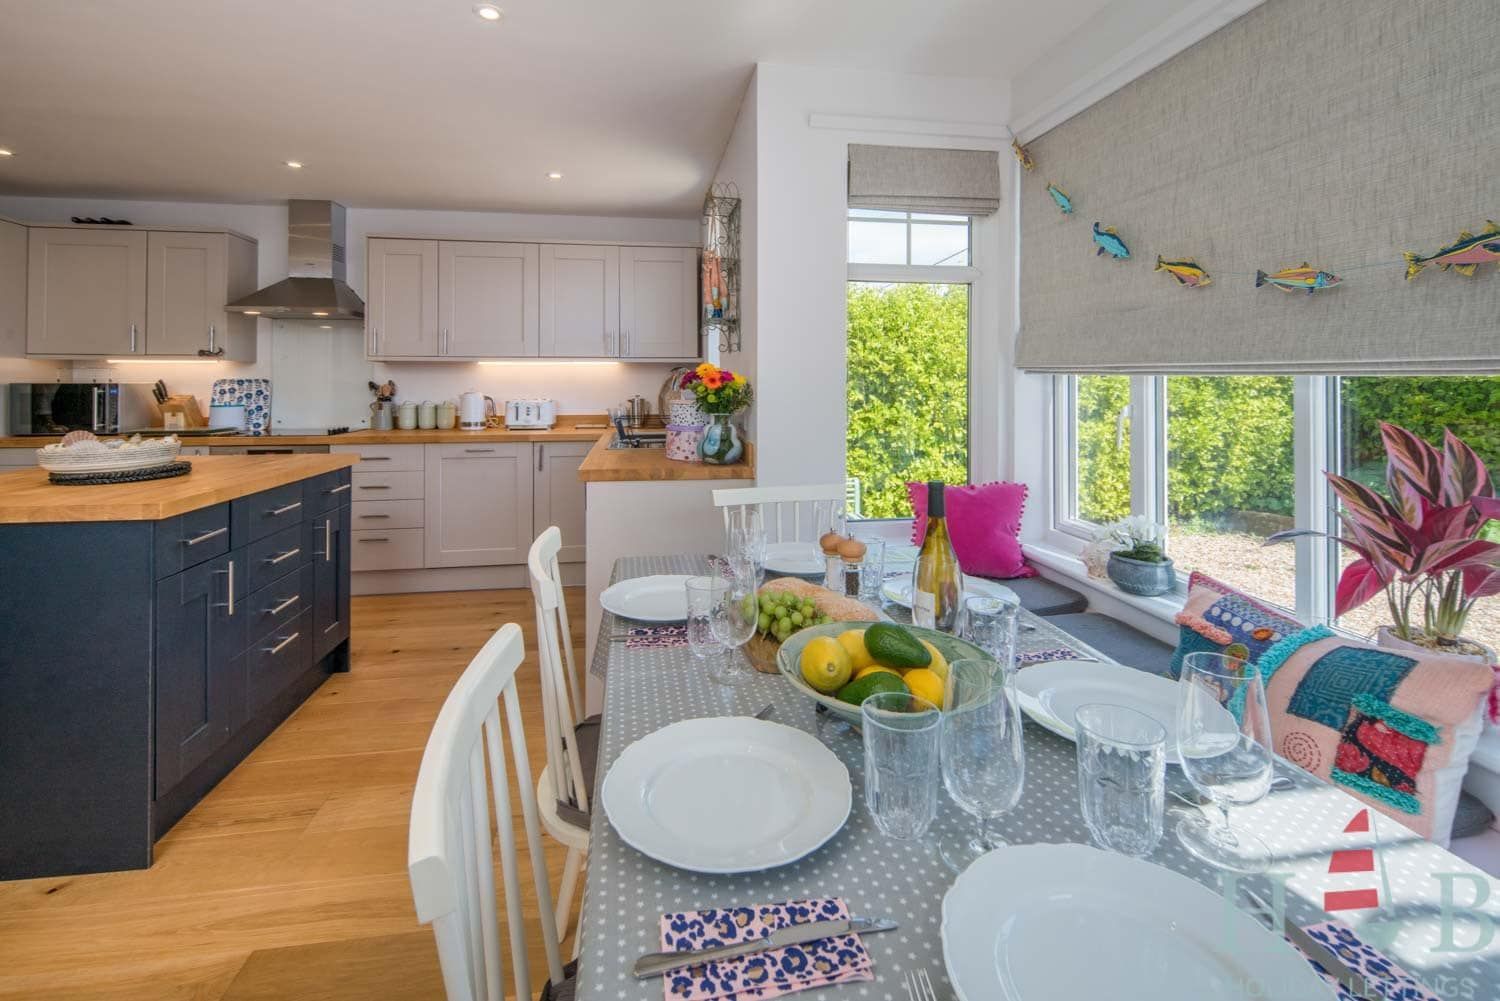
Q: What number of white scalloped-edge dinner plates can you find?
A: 6